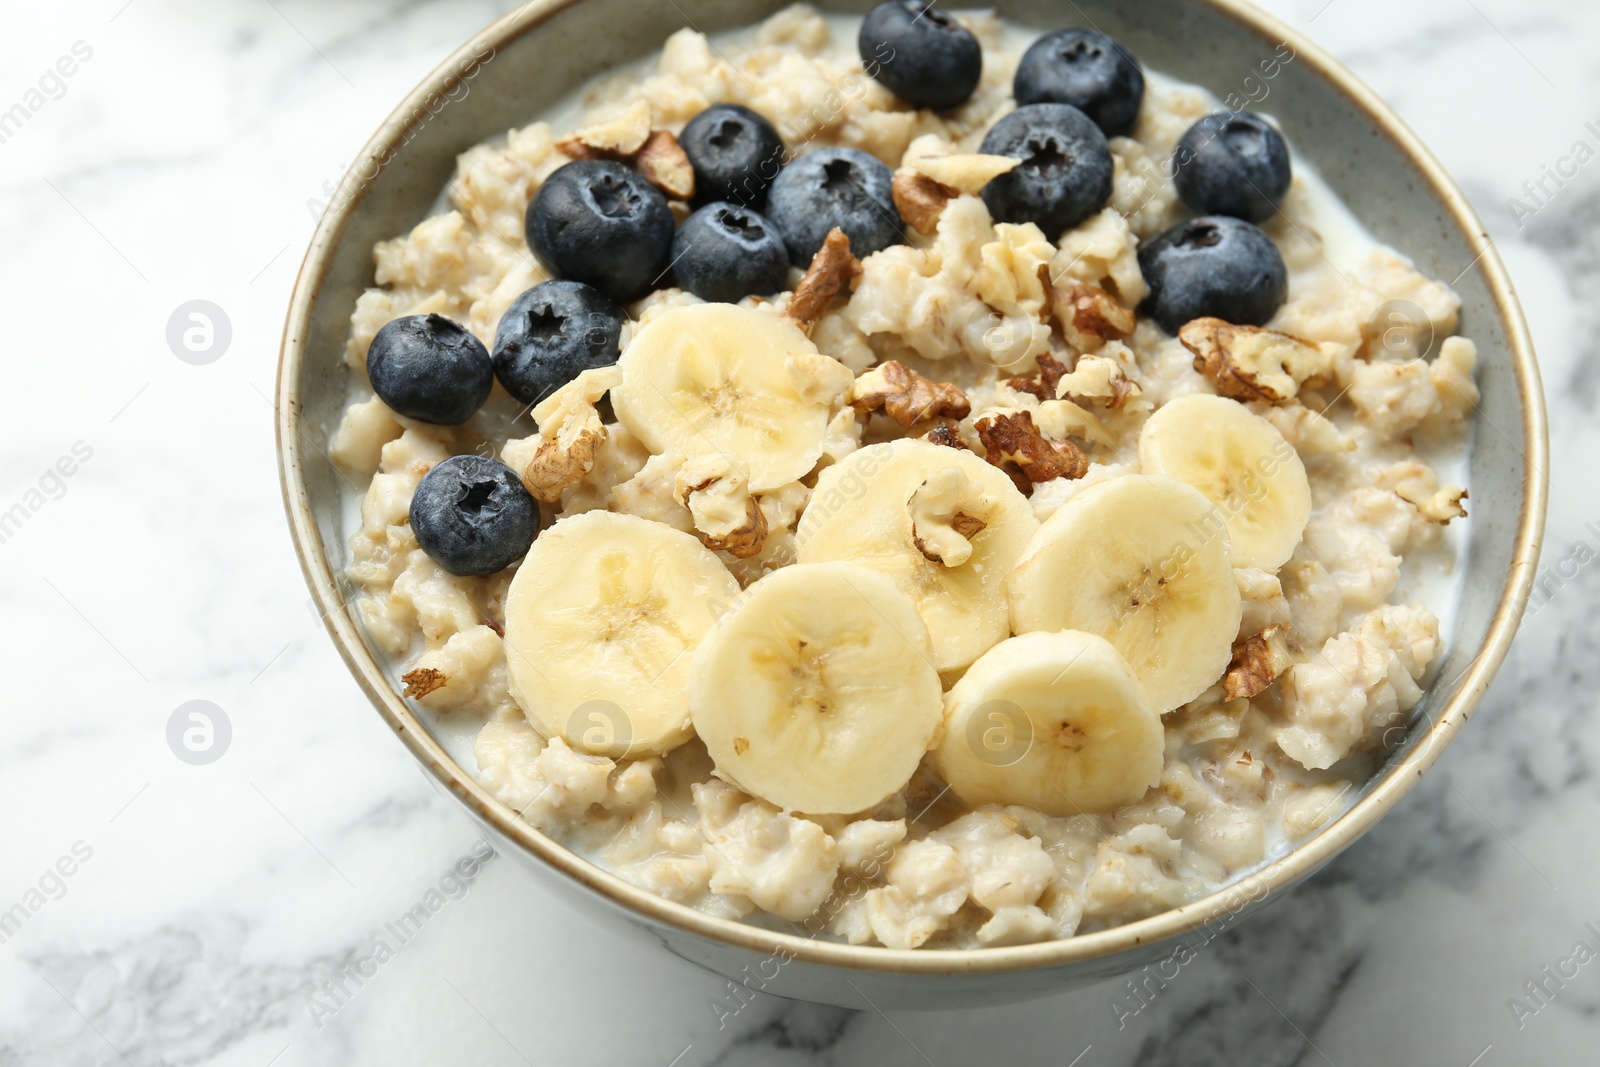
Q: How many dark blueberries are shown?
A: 12